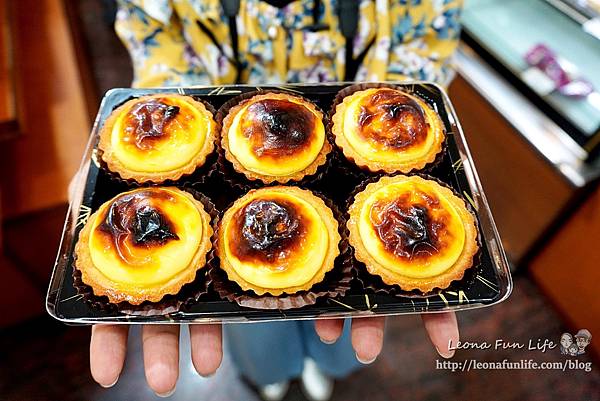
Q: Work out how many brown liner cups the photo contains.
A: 6